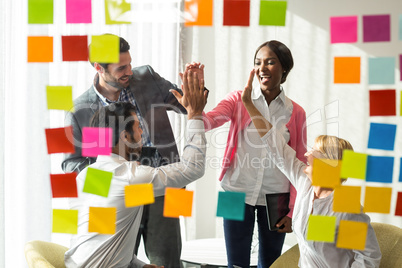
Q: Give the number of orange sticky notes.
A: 4